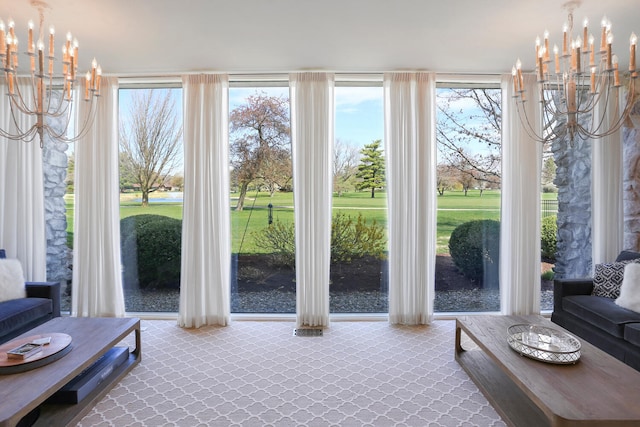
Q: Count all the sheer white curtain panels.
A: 7